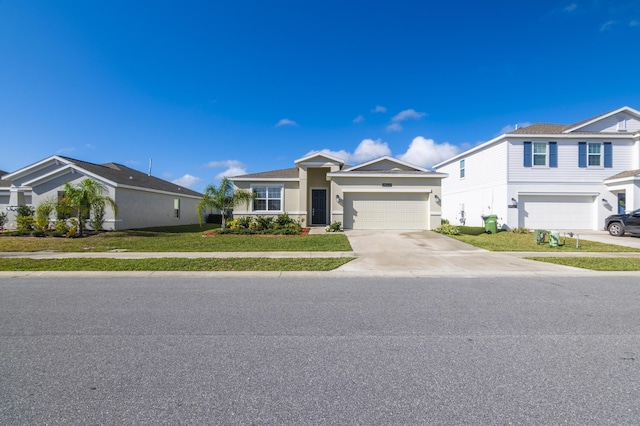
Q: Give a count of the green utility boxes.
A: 2